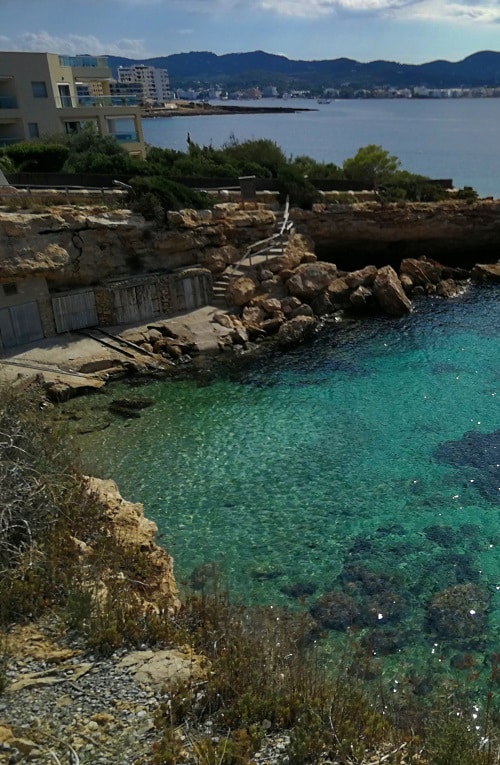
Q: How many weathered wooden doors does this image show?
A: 4